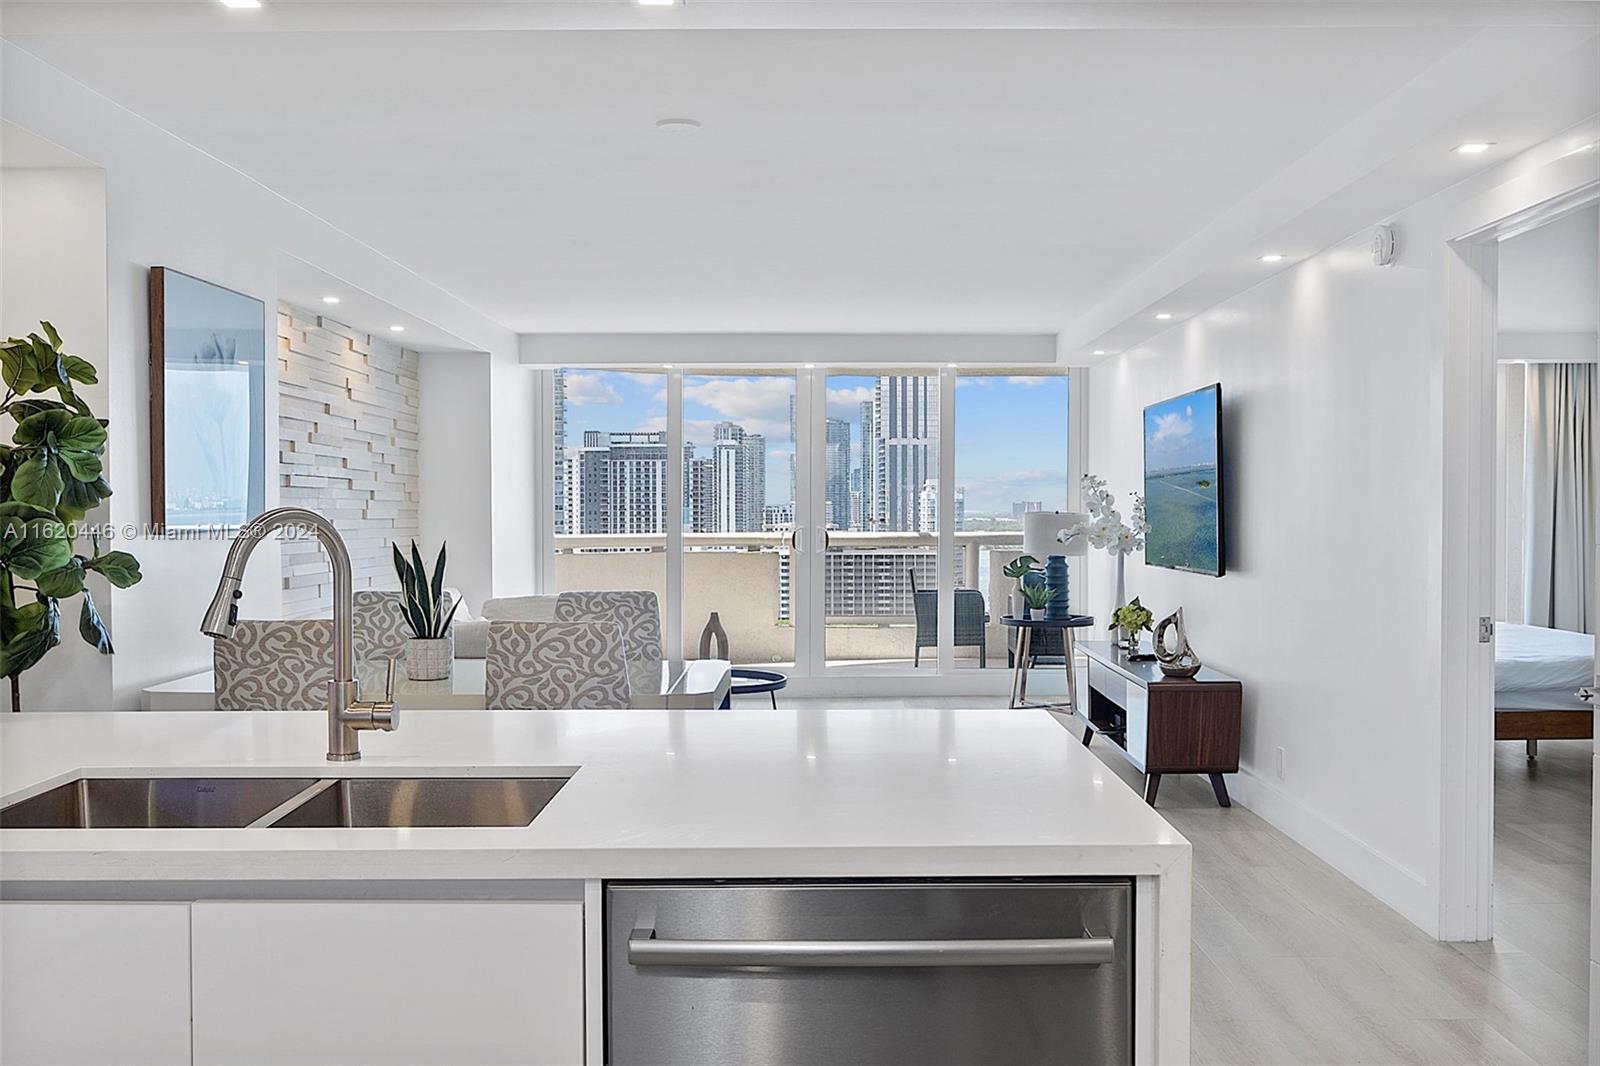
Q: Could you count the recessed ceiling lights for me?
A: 11